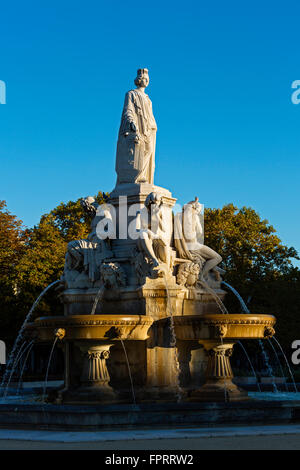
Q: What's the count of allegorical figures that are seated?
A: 3